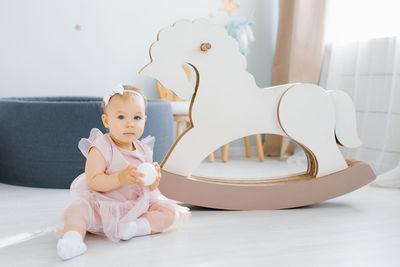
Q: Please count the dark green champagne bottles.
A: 0